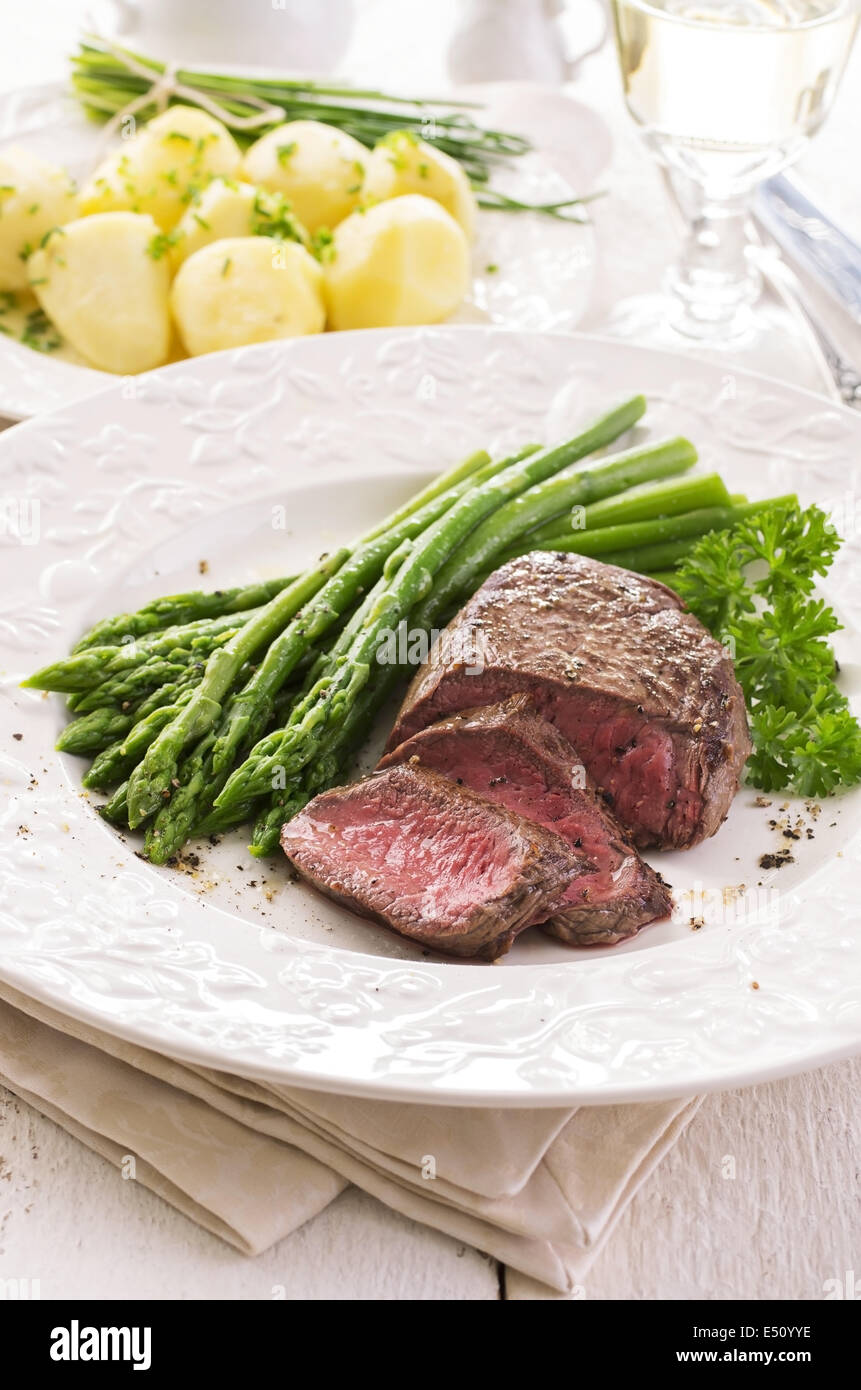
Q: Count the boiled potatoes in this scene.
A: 8